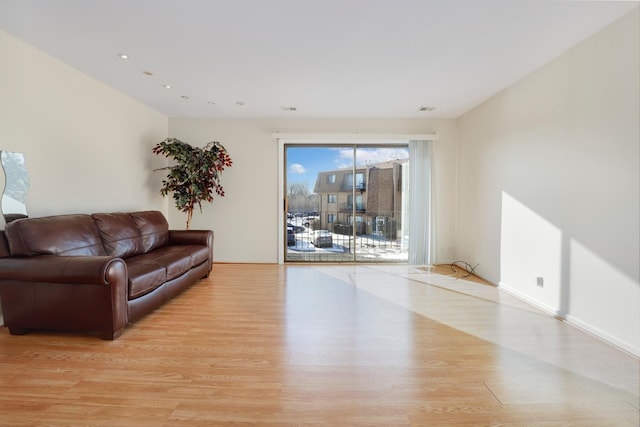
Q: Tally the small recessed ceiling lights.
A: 6